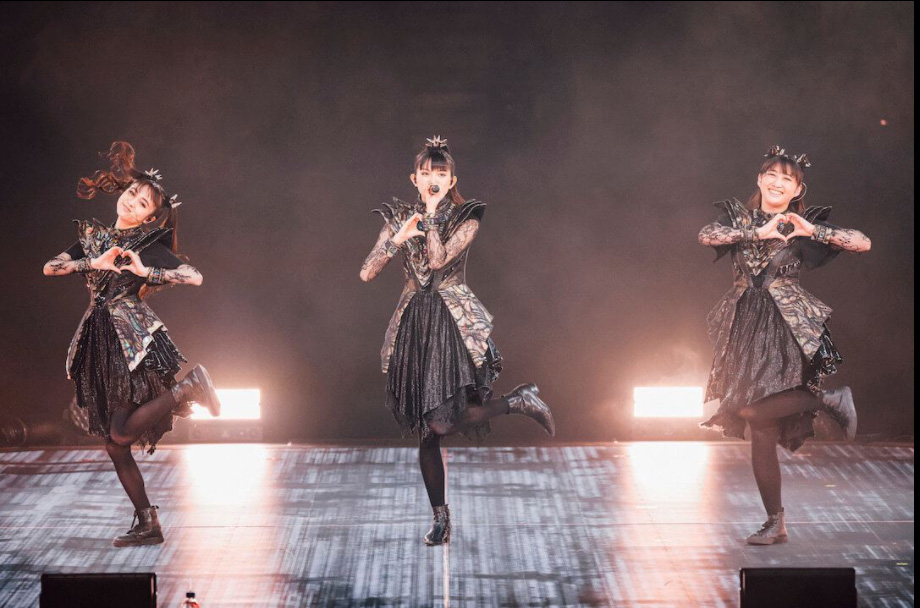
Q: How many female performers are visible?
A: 3